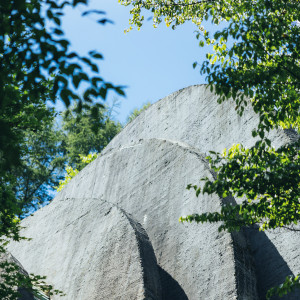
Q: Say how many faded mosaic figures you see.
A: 0